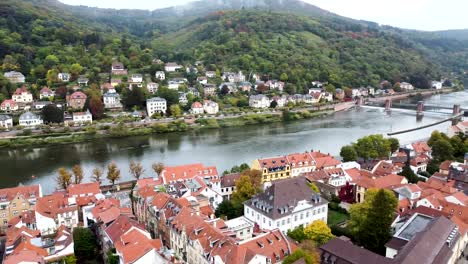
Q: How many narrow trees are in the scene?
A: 6